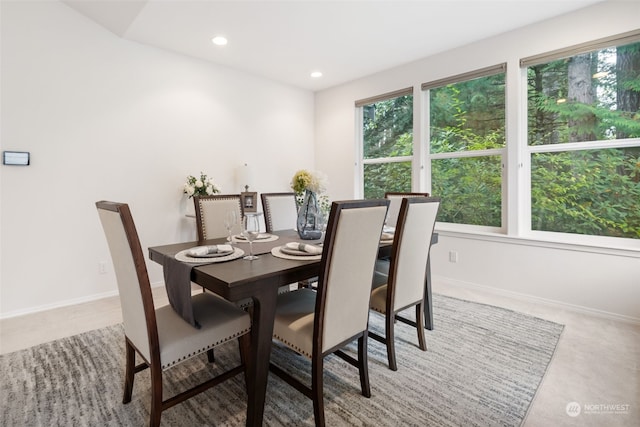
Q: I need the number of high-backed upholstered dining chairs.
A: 6